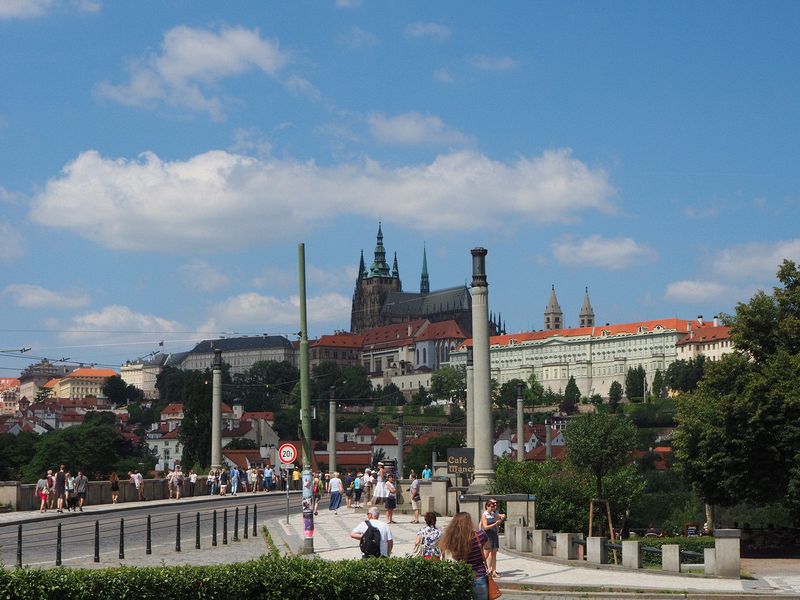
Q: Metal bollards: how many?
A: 12